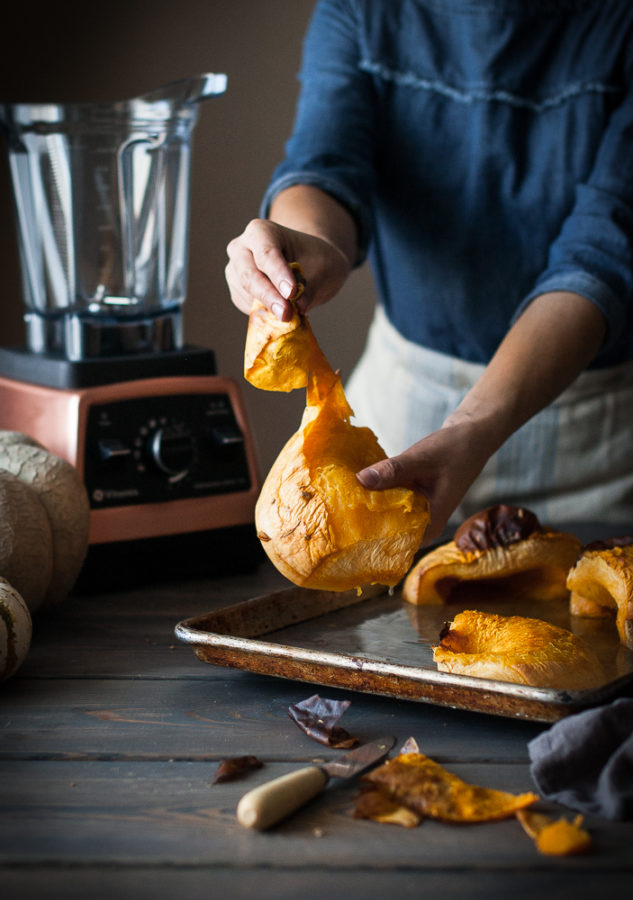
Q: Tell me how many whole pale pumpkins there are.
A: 2